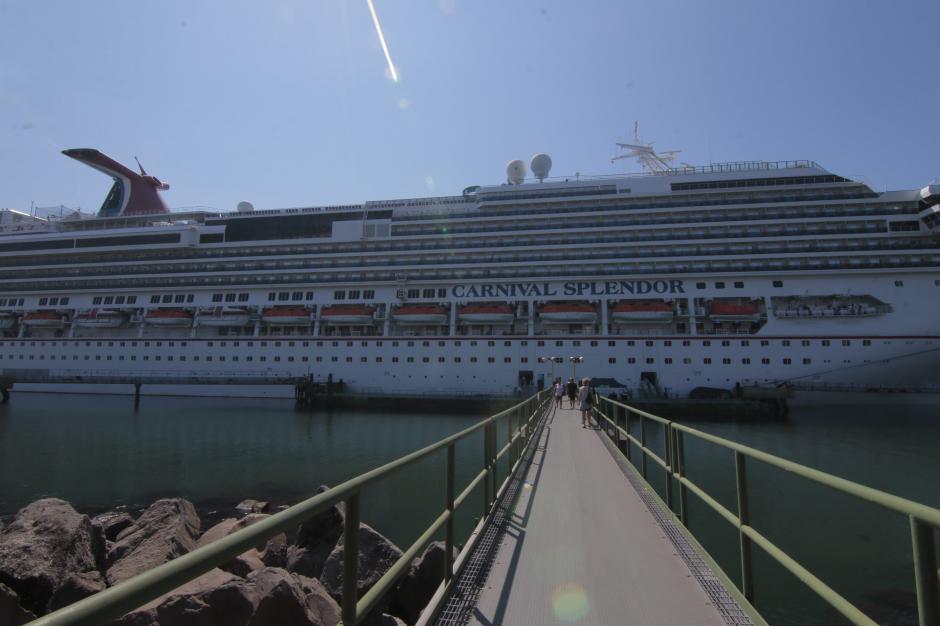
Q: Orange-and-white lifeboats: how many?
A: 9